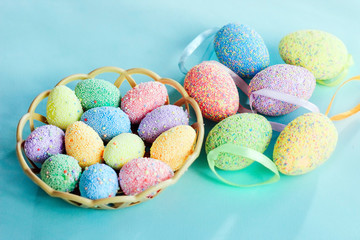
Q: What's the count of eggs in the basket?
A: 12